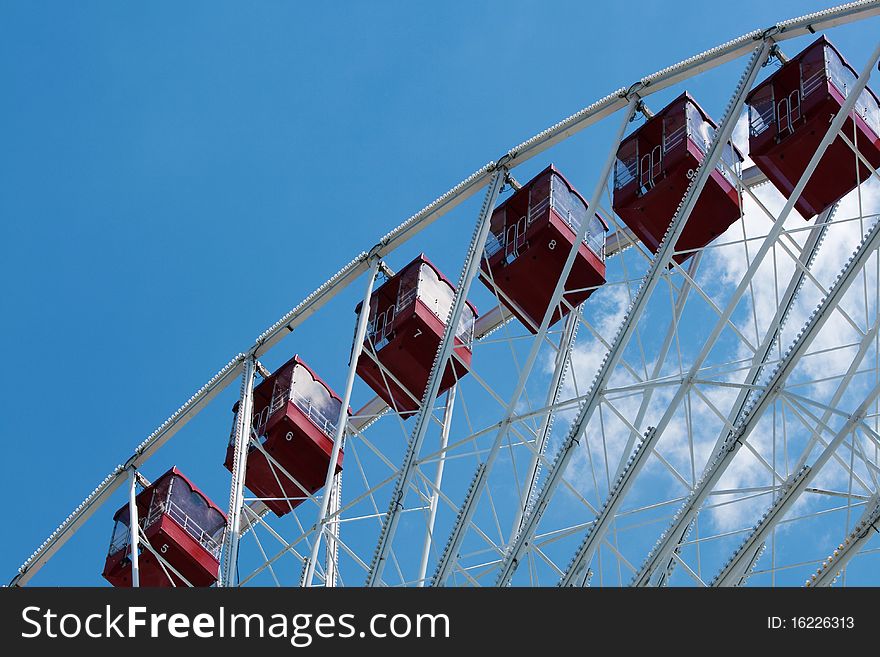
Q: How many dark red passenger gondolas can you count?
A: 6